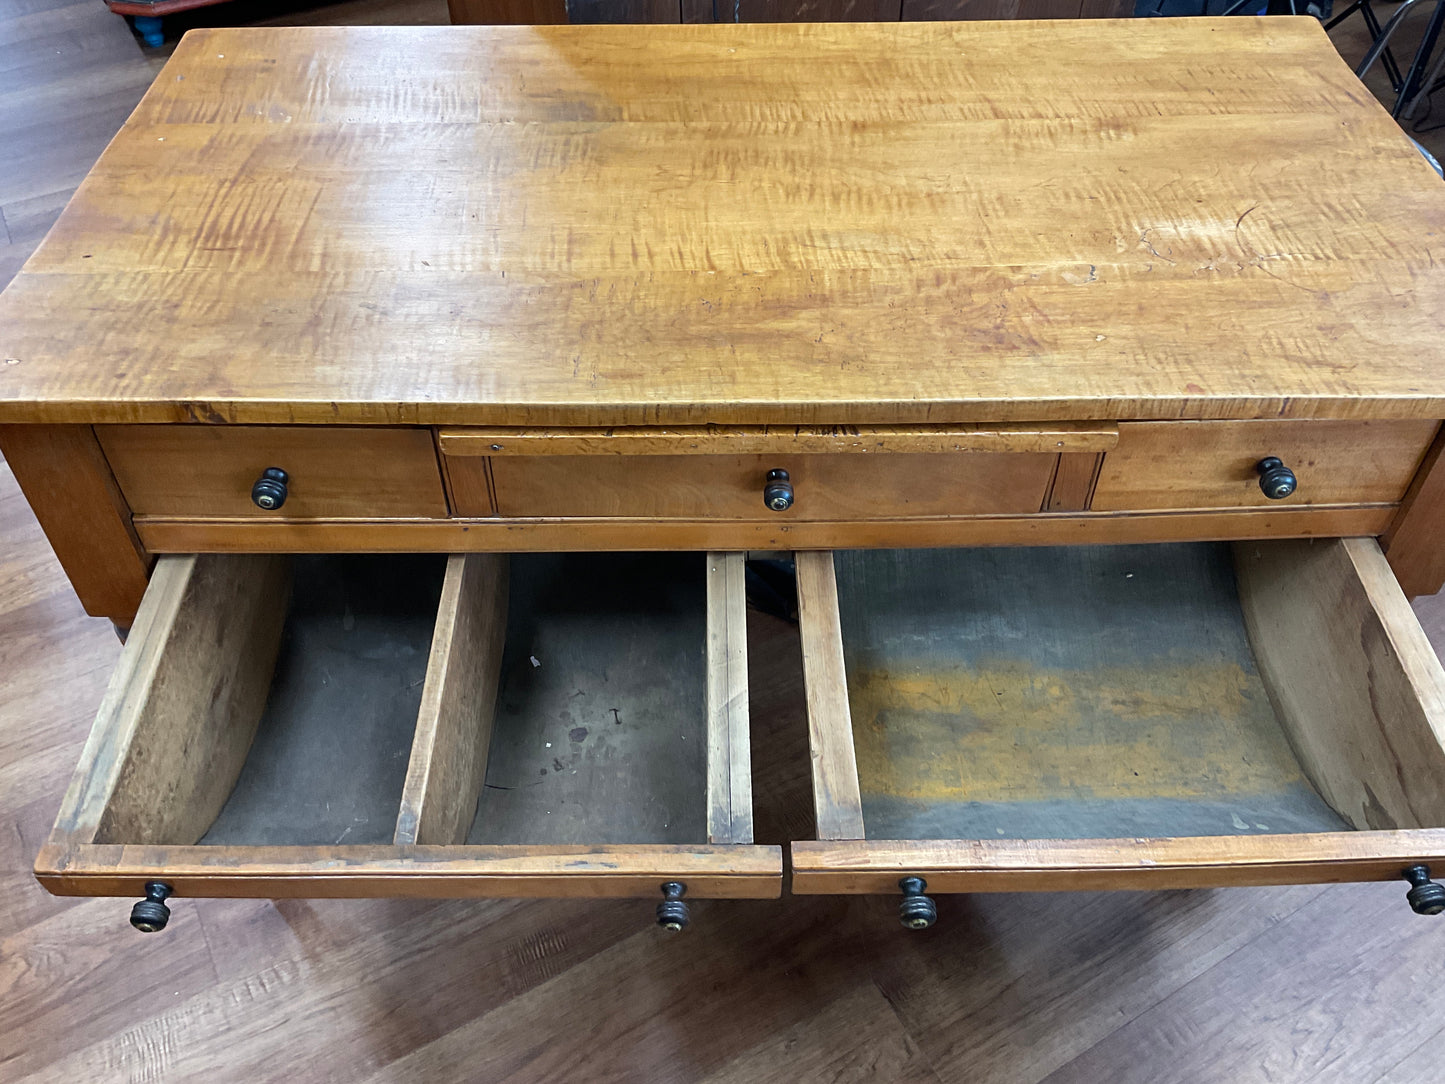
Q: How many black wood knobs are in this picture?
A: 7